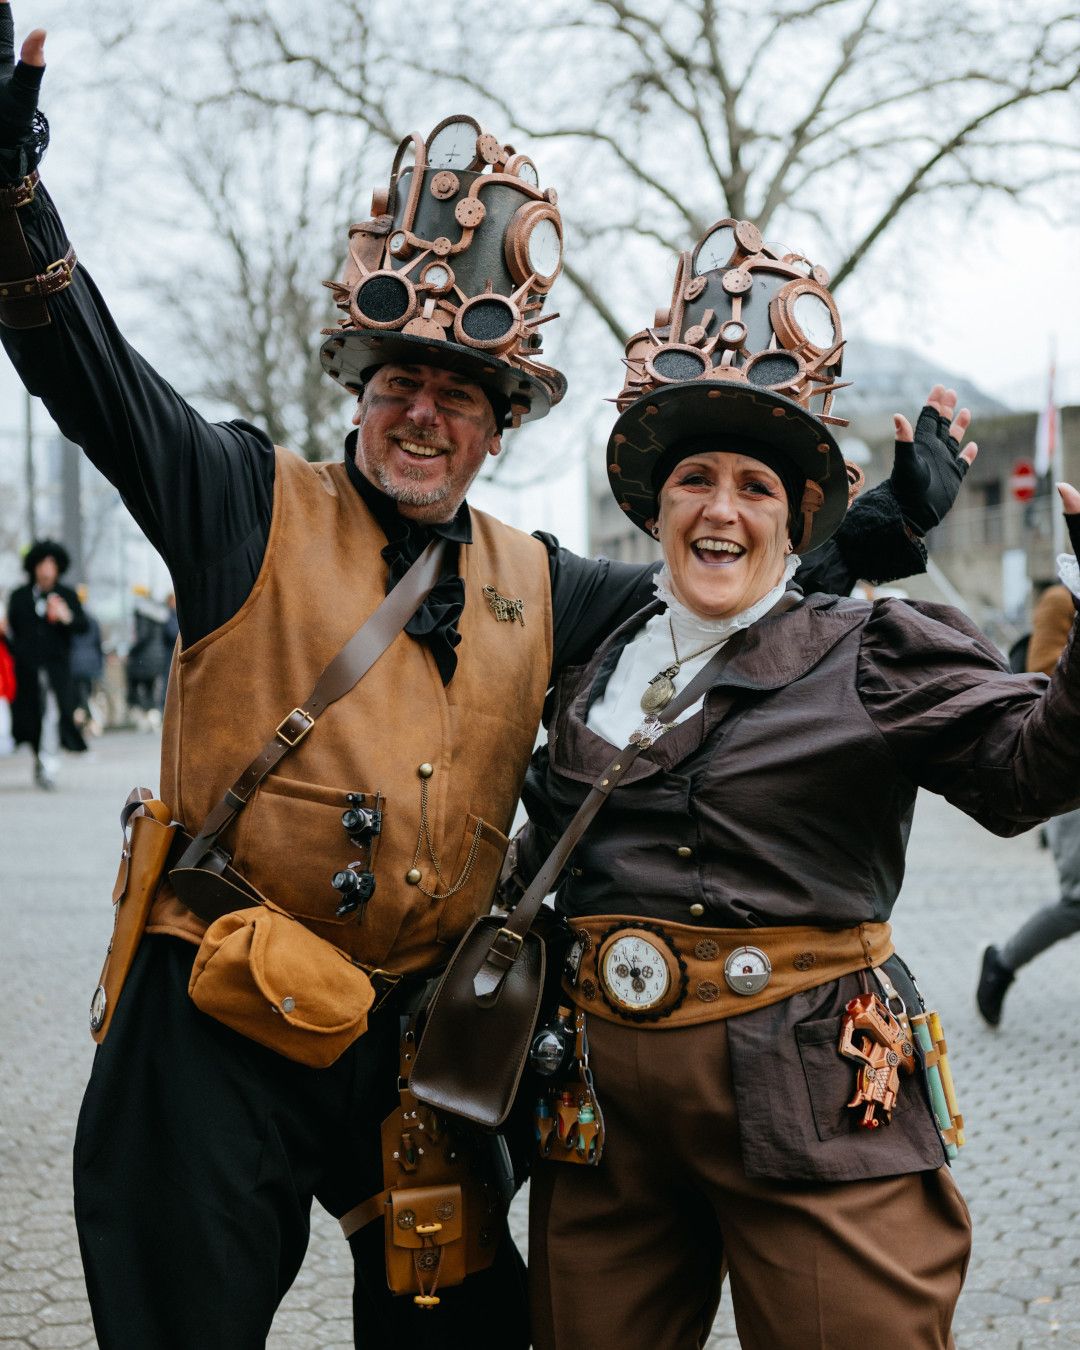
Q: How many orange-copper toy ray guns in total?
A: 1